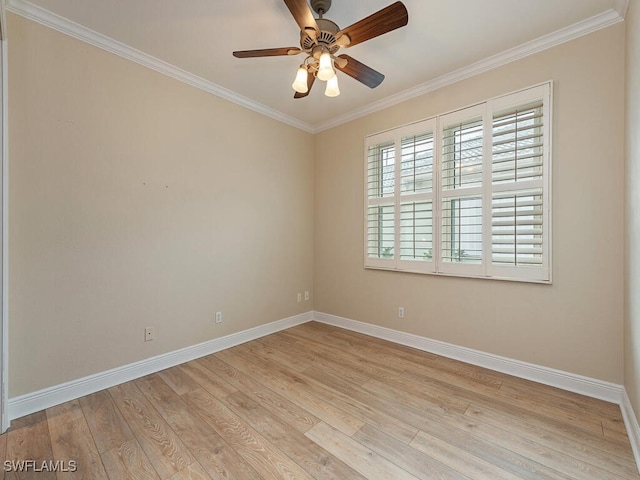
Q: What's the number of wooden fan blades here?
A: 5